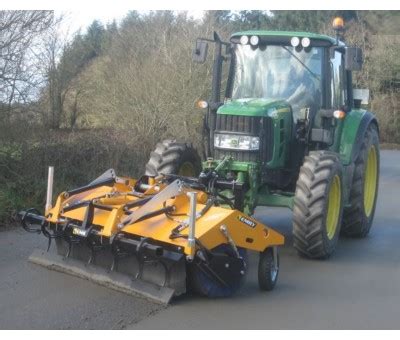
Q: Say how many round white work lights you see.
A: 4